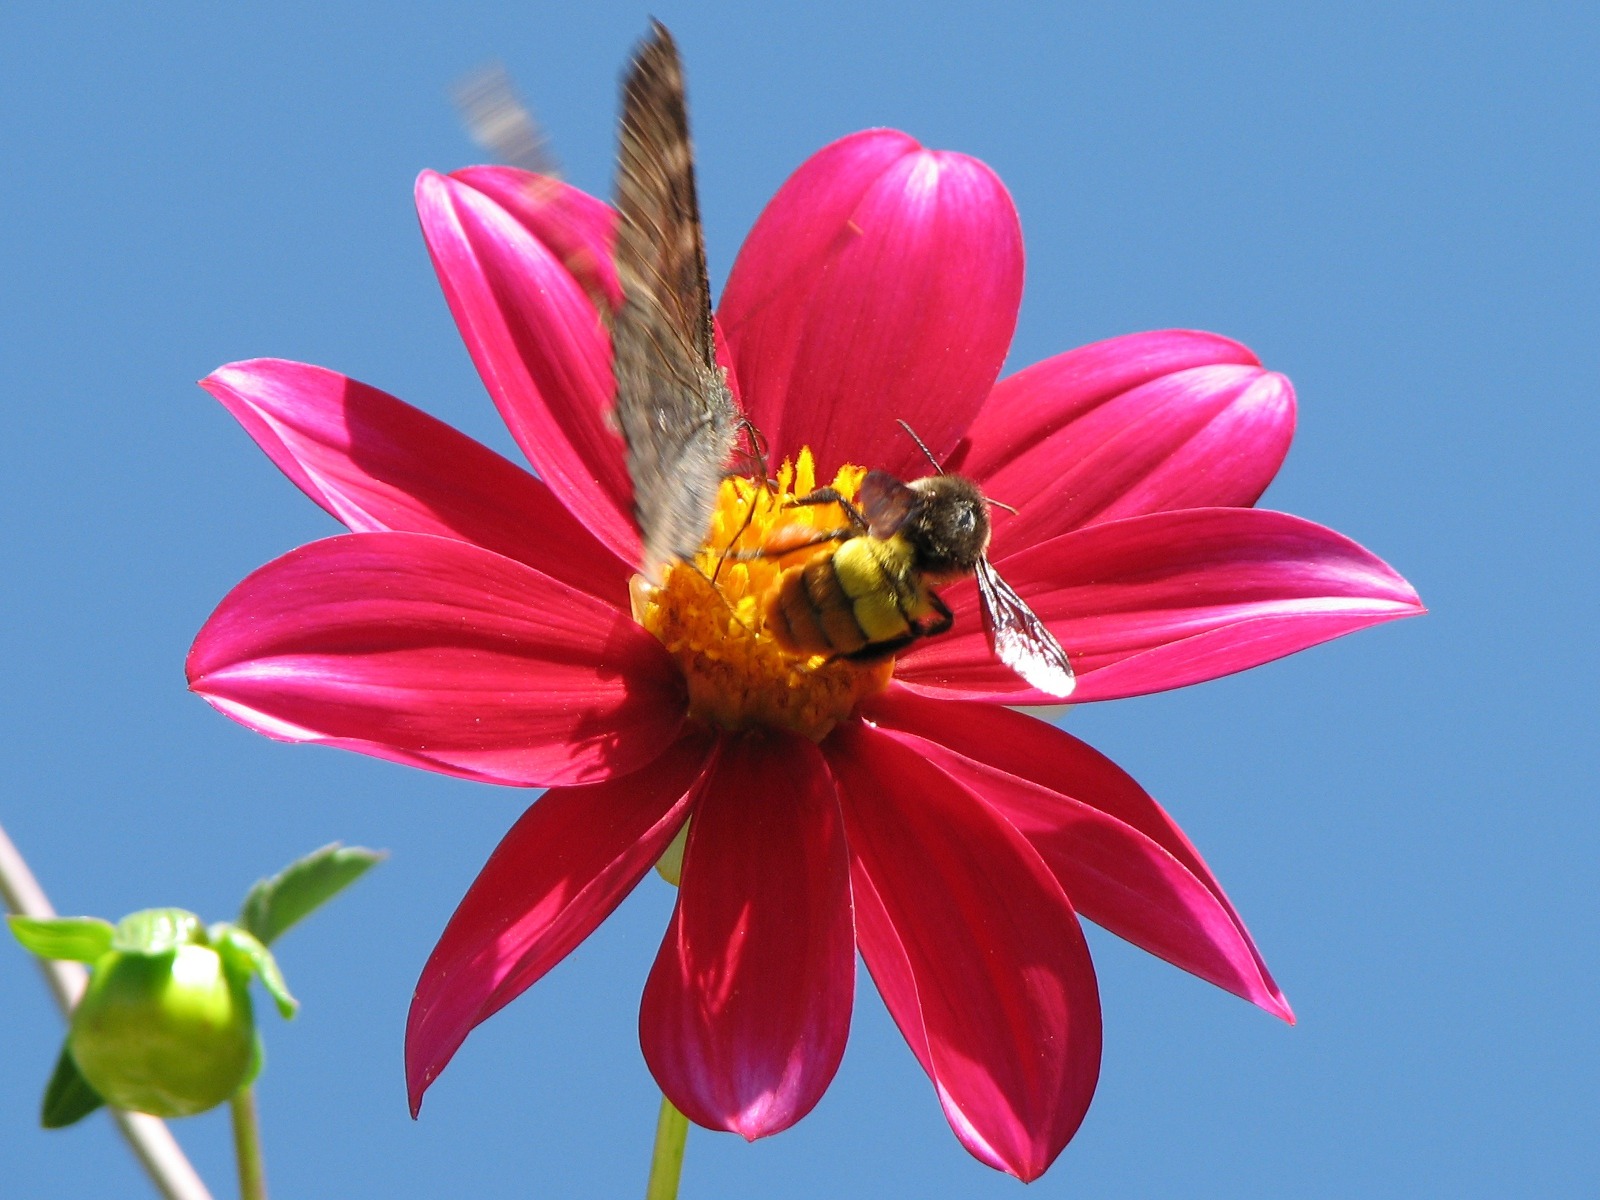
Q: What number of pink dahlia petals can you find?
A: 10